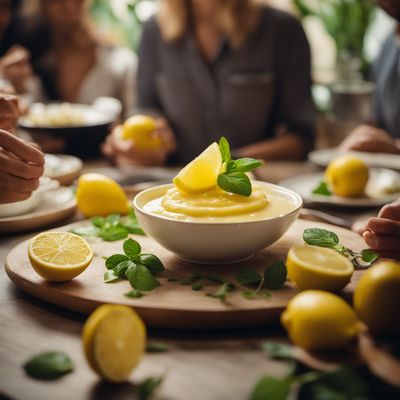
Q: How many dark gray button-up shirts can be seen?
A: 1